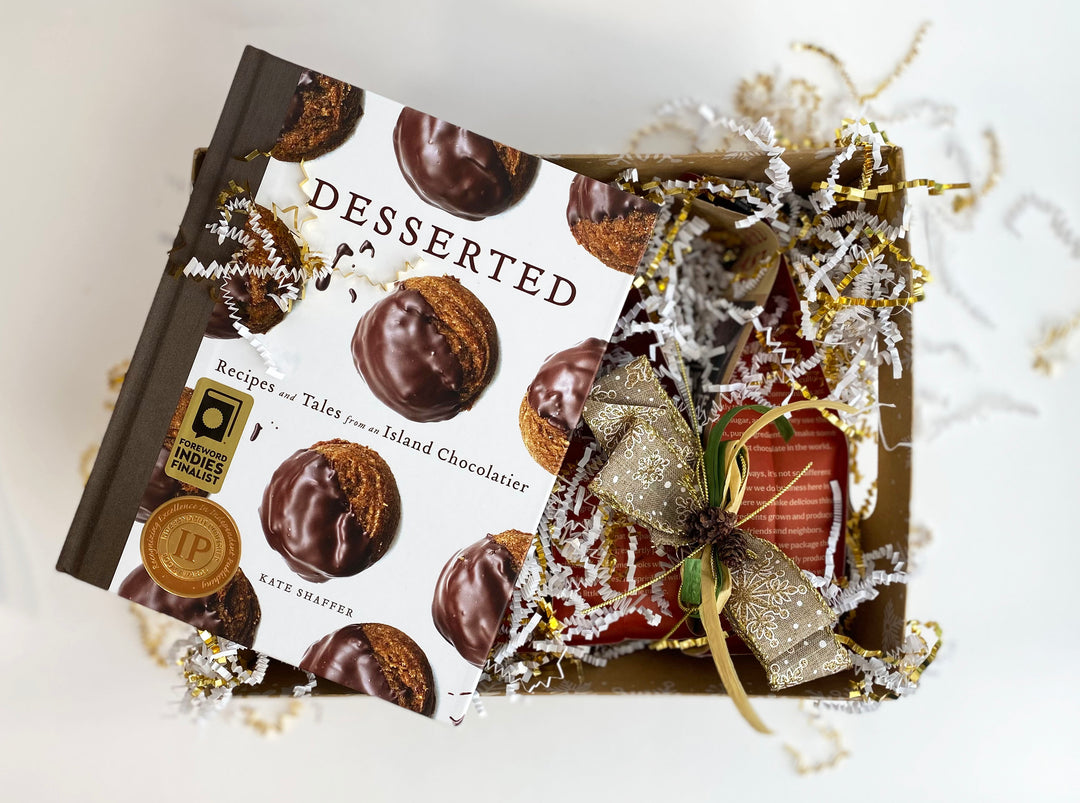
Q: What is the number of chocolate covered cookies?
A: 11